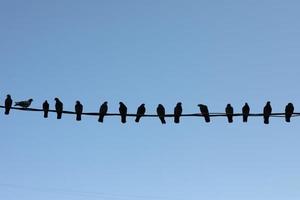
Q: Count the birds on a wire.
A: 15